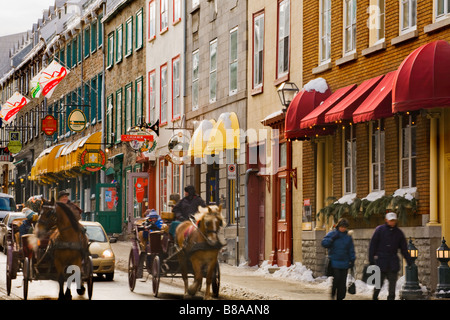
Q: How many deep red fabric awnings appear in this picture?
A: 5